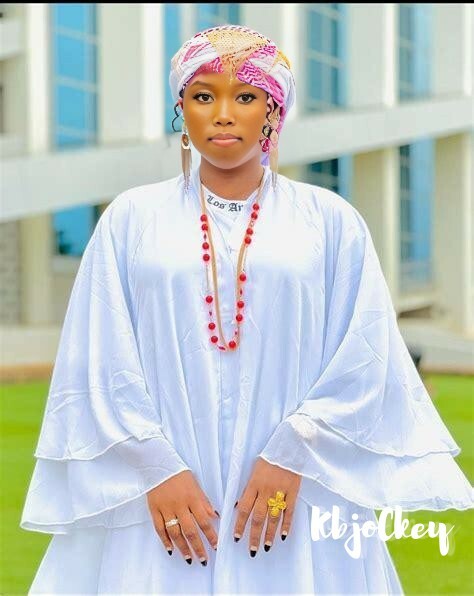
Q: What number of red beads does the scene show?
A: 15